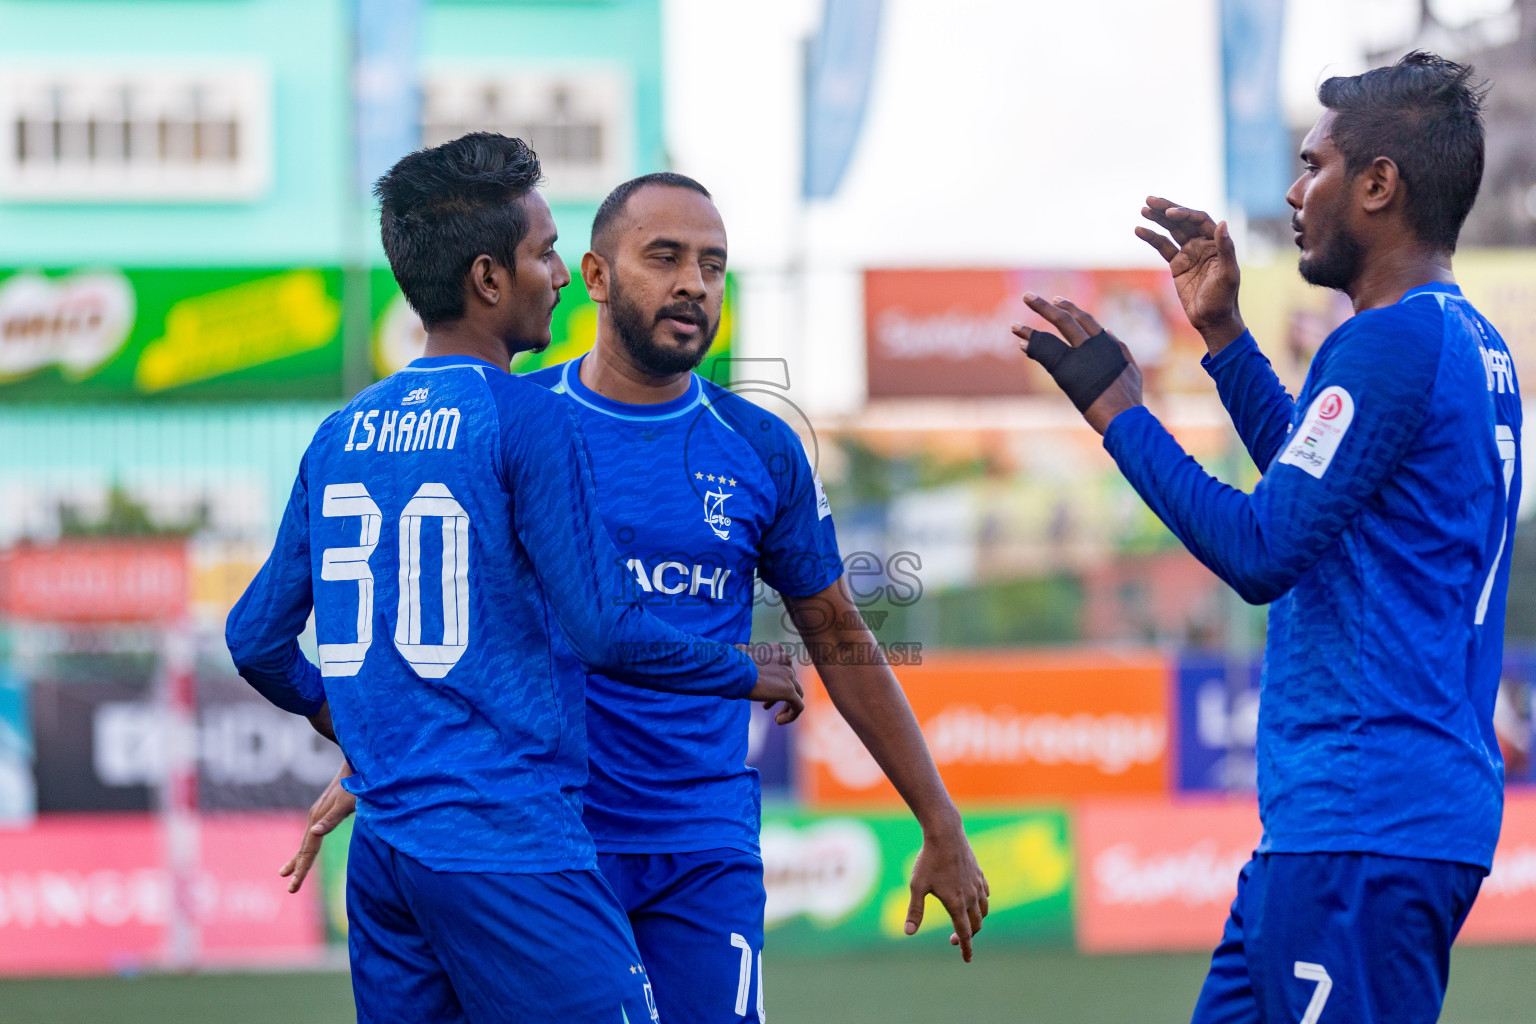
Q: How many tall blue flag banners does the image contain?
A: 3